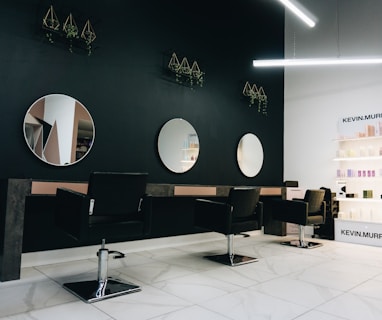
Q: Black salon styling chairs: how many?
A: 3